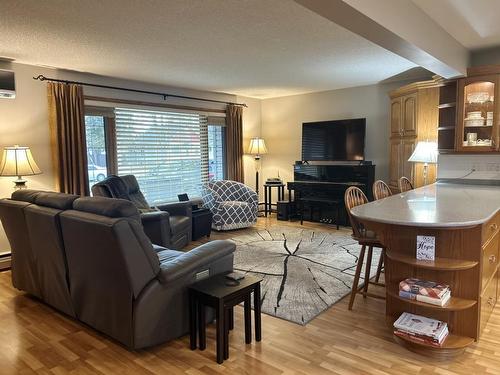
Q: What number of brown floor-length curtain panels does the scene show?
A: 2